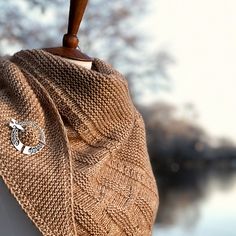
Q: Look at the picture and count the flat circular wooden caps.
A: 1